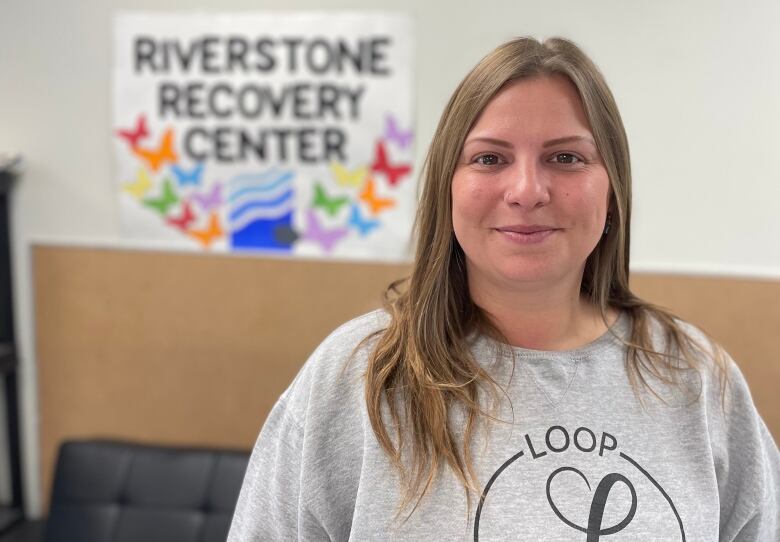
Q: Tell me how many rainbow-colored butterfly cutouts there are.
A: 15